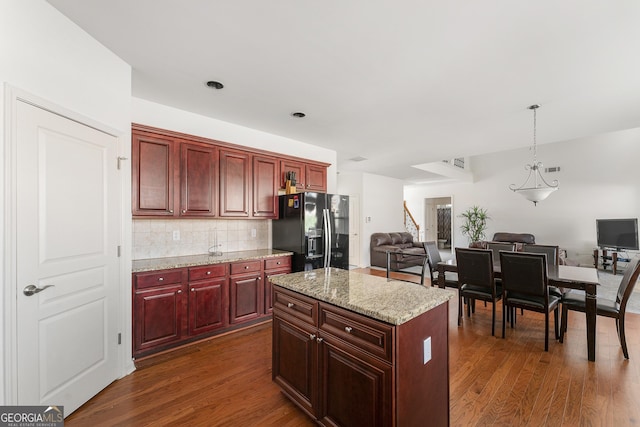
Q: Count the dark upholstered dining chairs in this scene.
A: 6